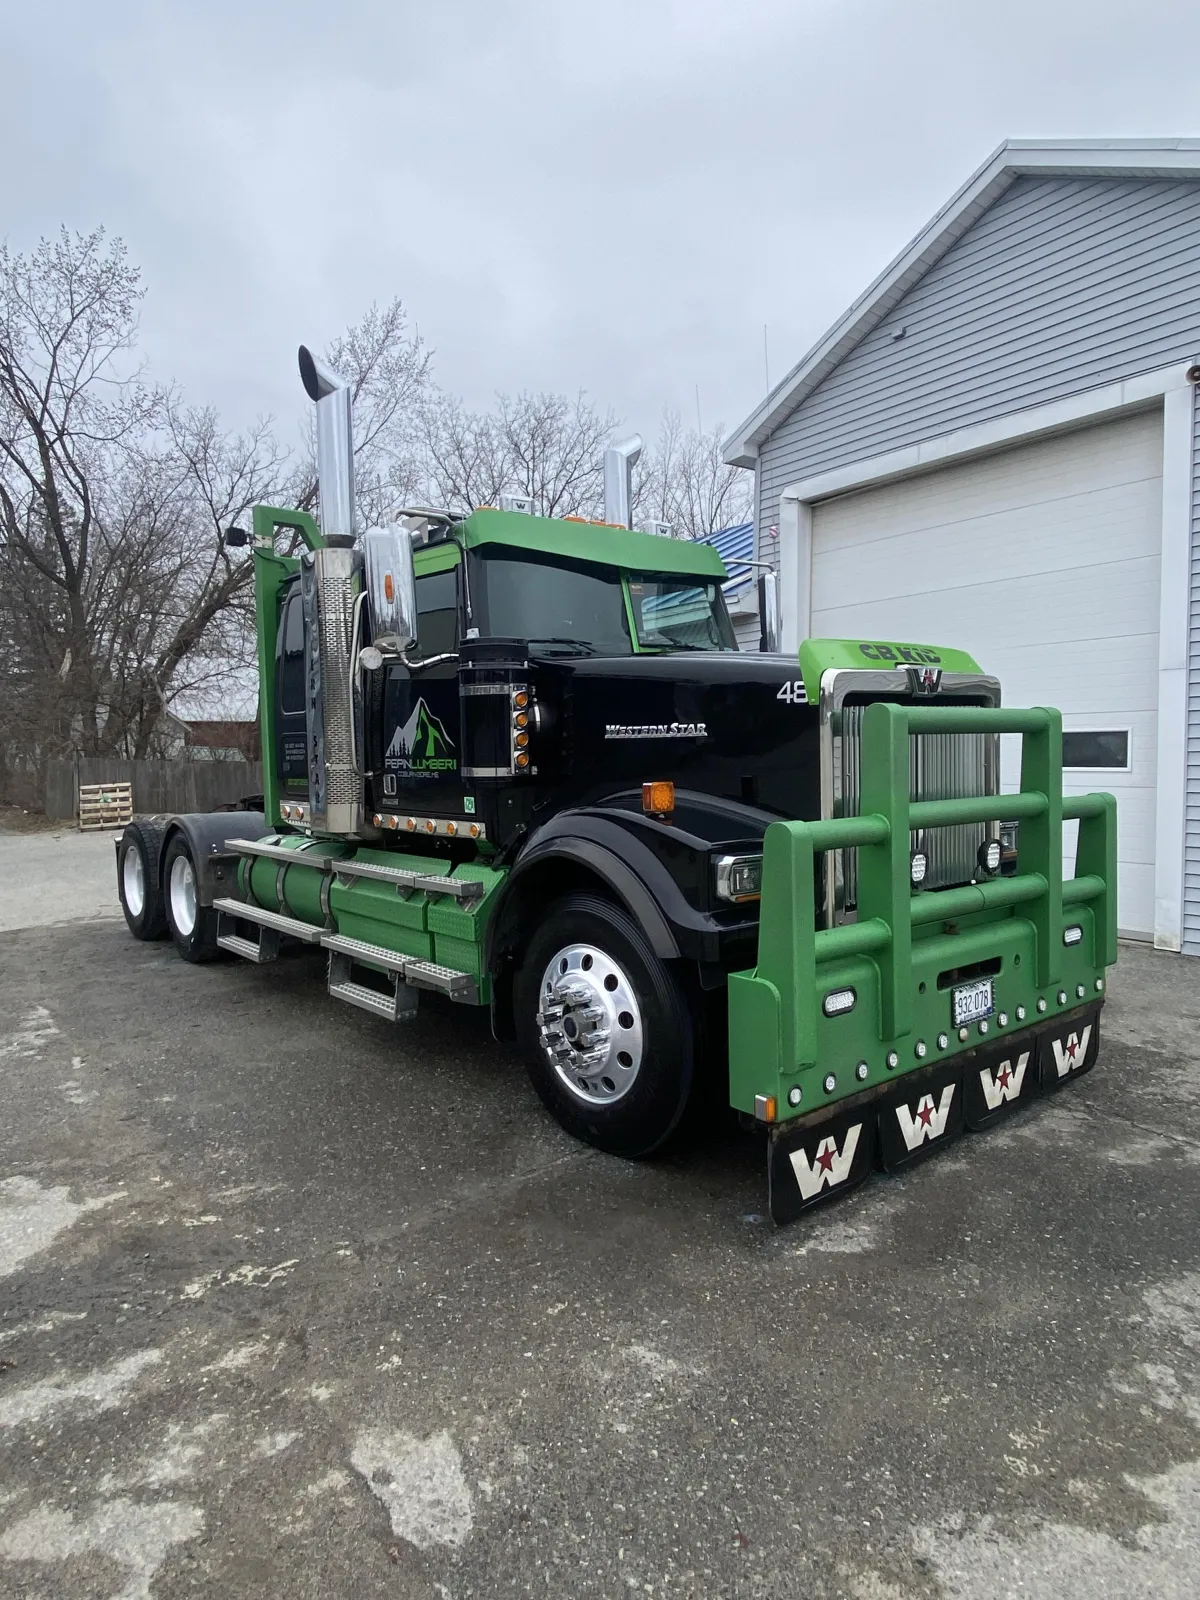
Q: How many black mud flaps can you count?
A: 4